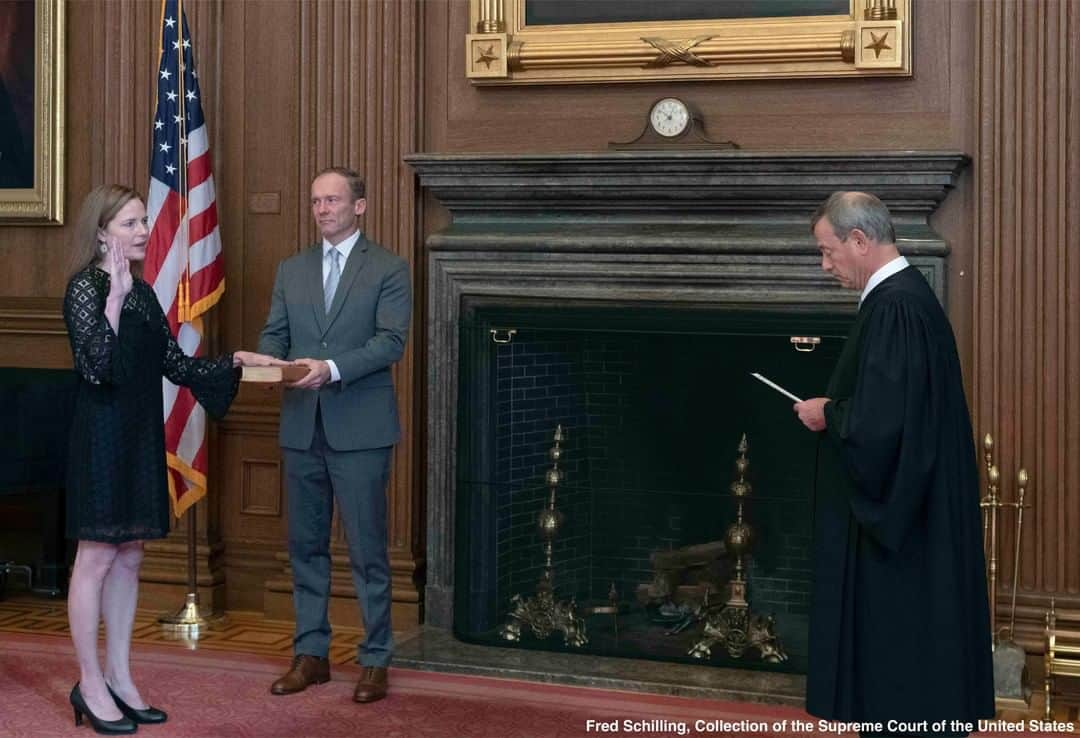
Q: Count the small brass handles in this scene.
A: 2